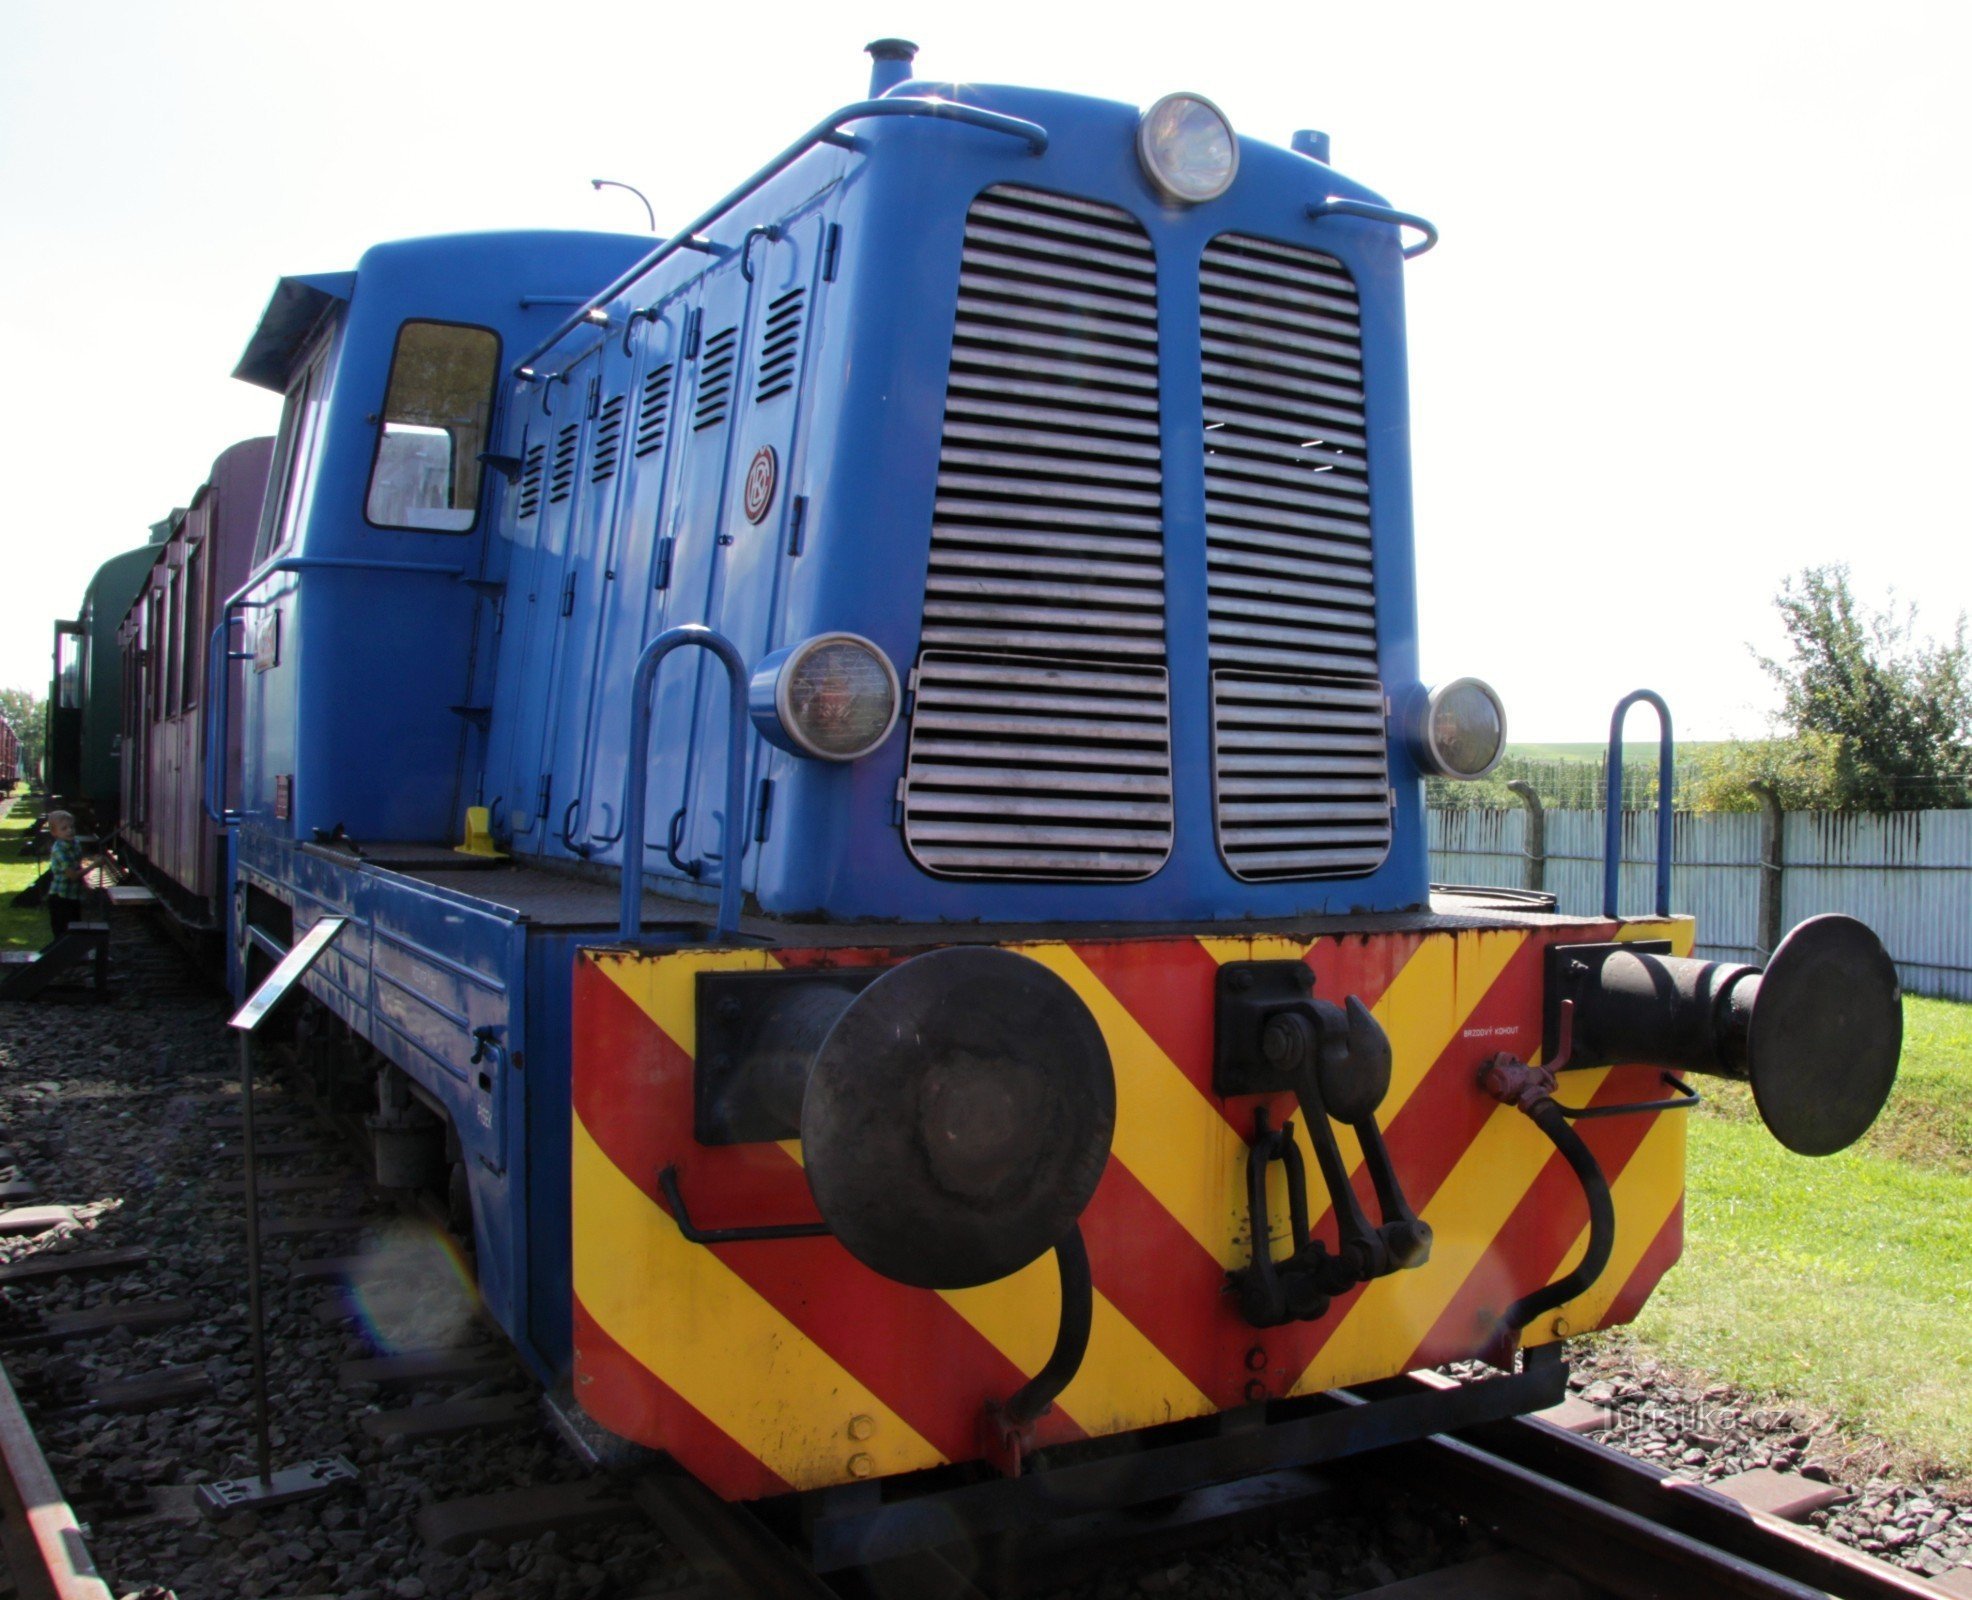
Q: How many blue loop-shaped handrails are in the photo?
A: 2